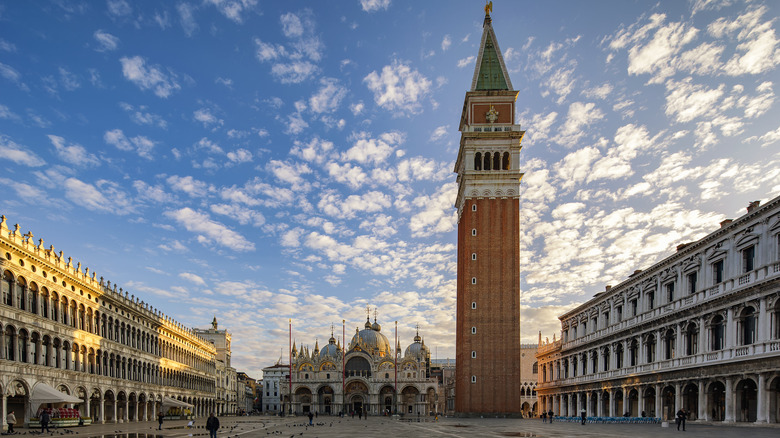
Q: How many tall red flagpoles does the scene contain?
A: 3